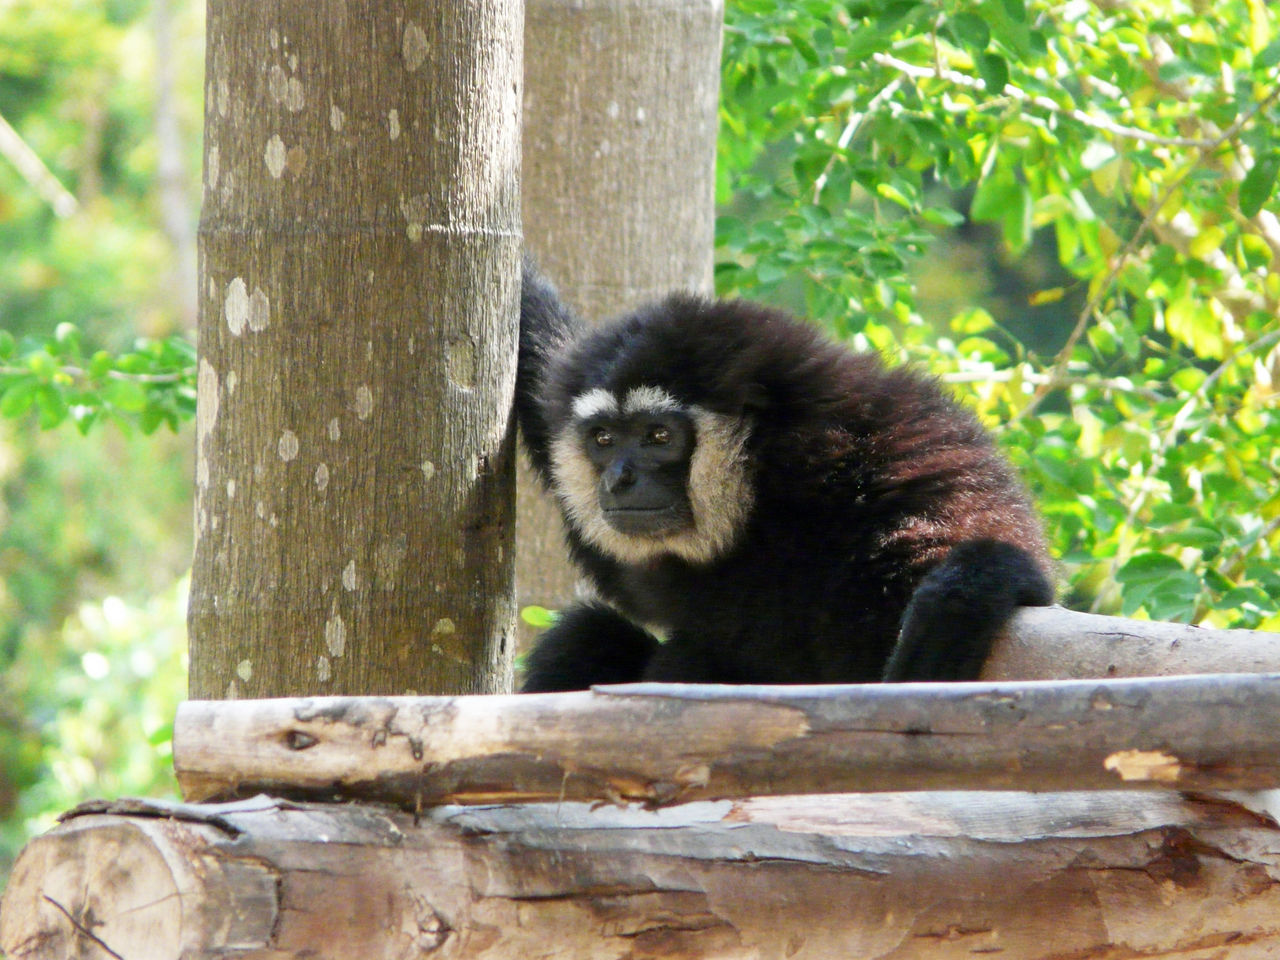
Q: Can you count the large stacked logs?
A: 2